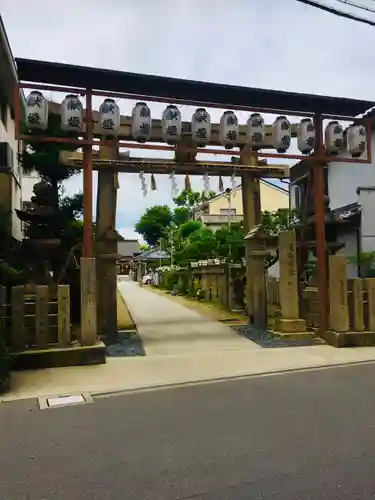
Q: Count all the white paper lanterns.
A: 12